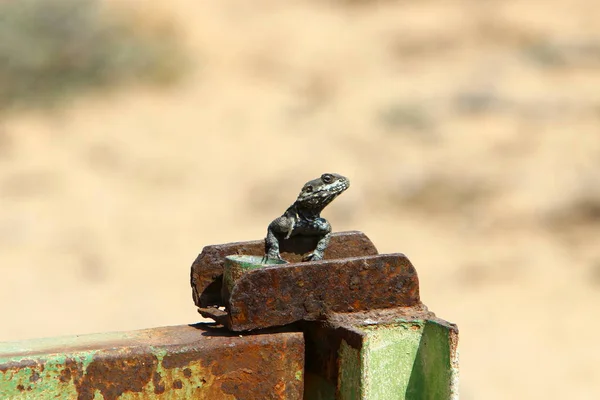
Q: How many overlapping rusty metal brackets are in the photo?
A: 2